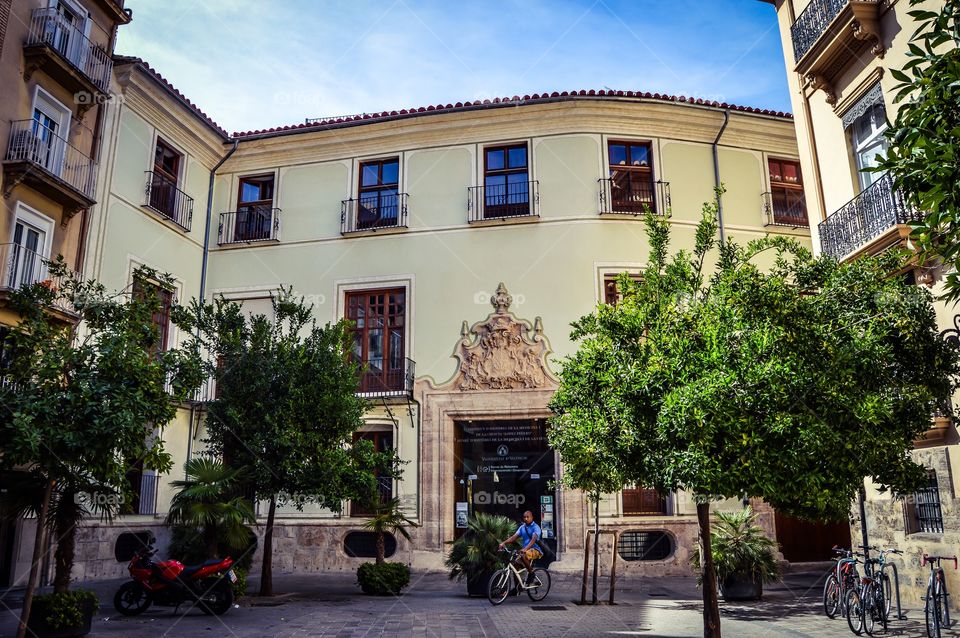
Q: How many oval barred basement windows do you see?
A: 3